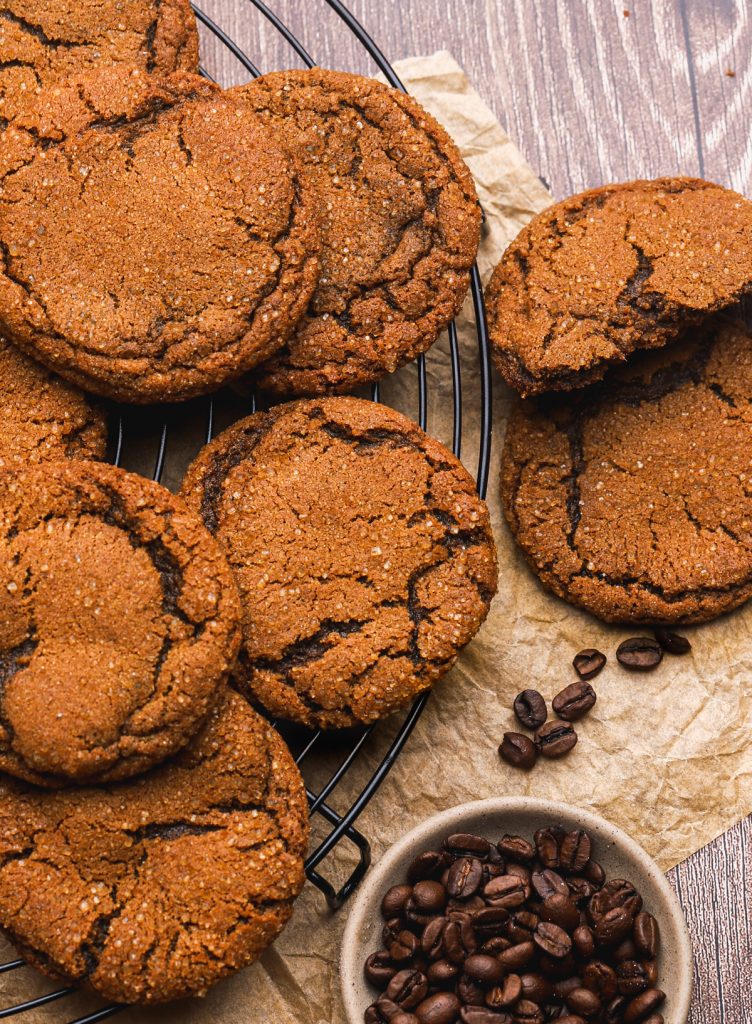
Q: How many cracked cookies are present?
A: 9